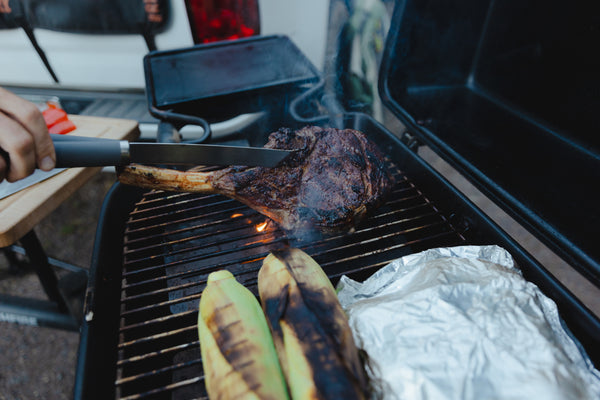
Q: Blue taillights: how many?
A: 0